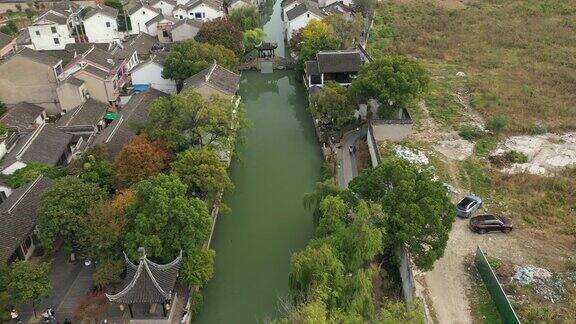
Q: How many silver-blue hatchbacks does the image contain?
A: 1